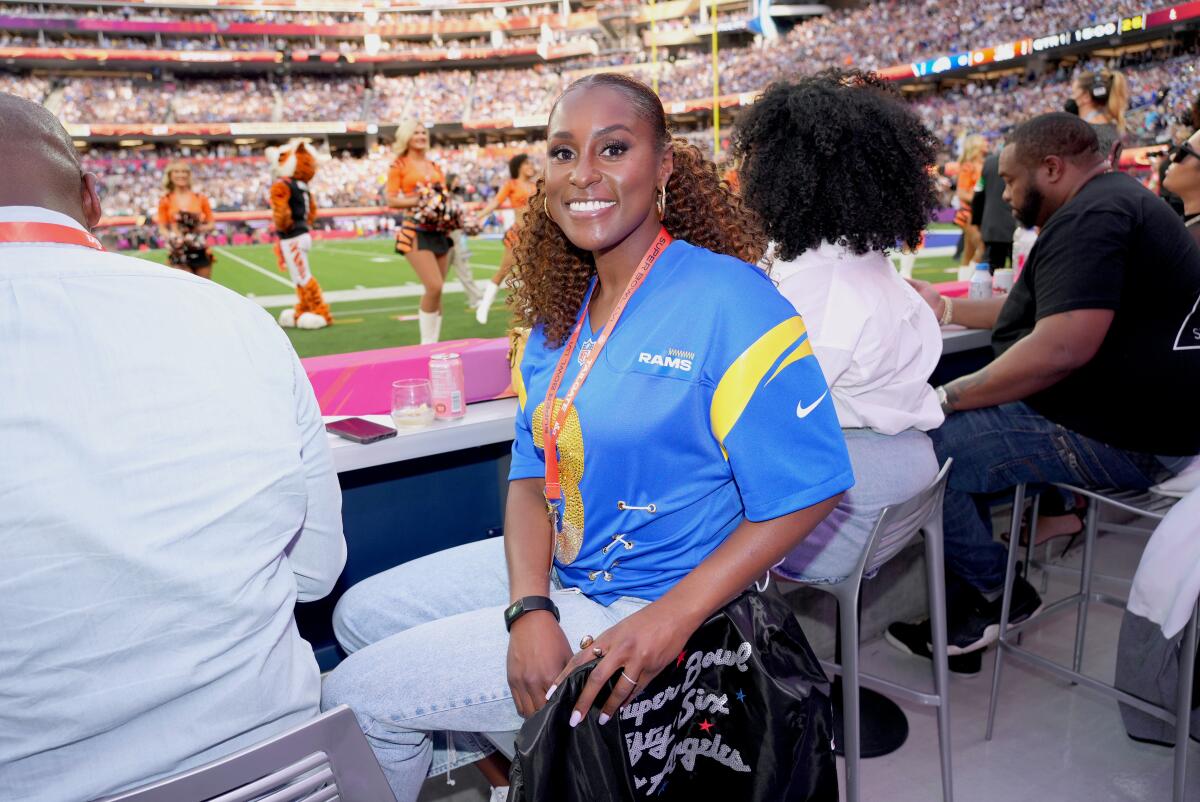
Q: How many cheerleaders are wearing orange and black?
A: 4